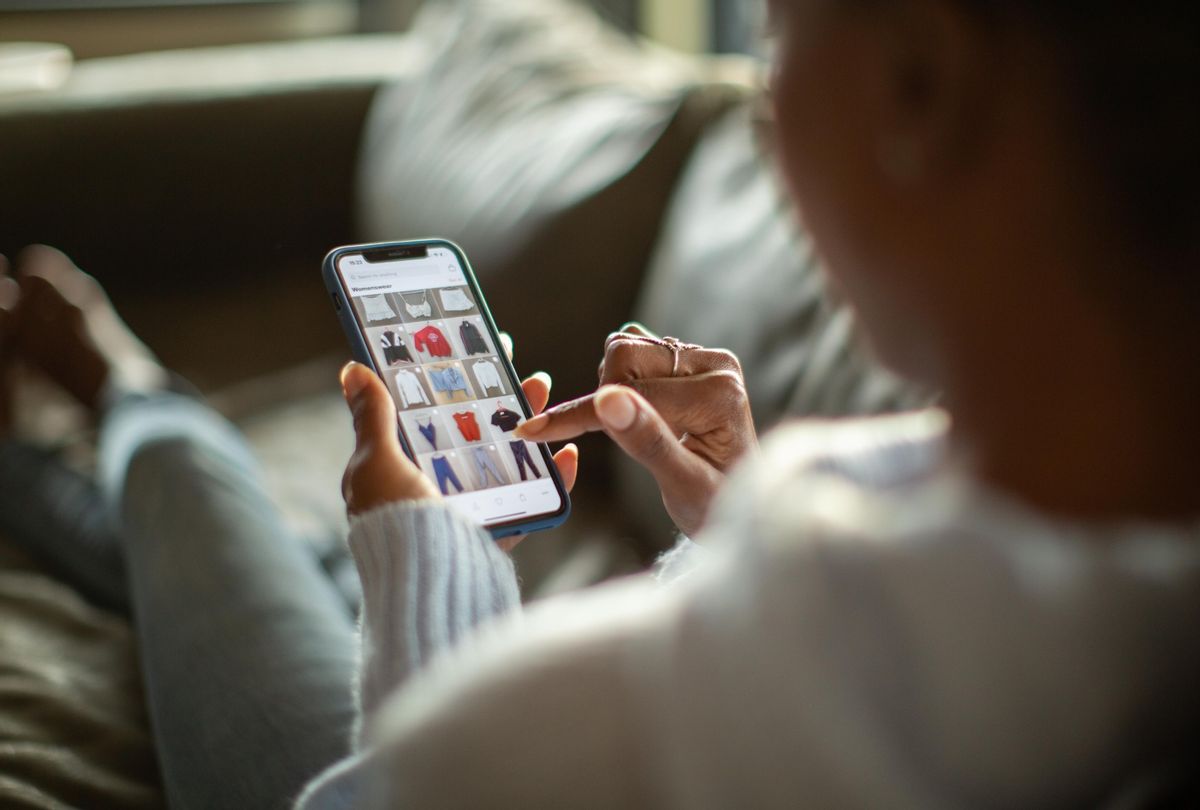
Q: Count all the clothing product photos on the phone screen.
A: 15